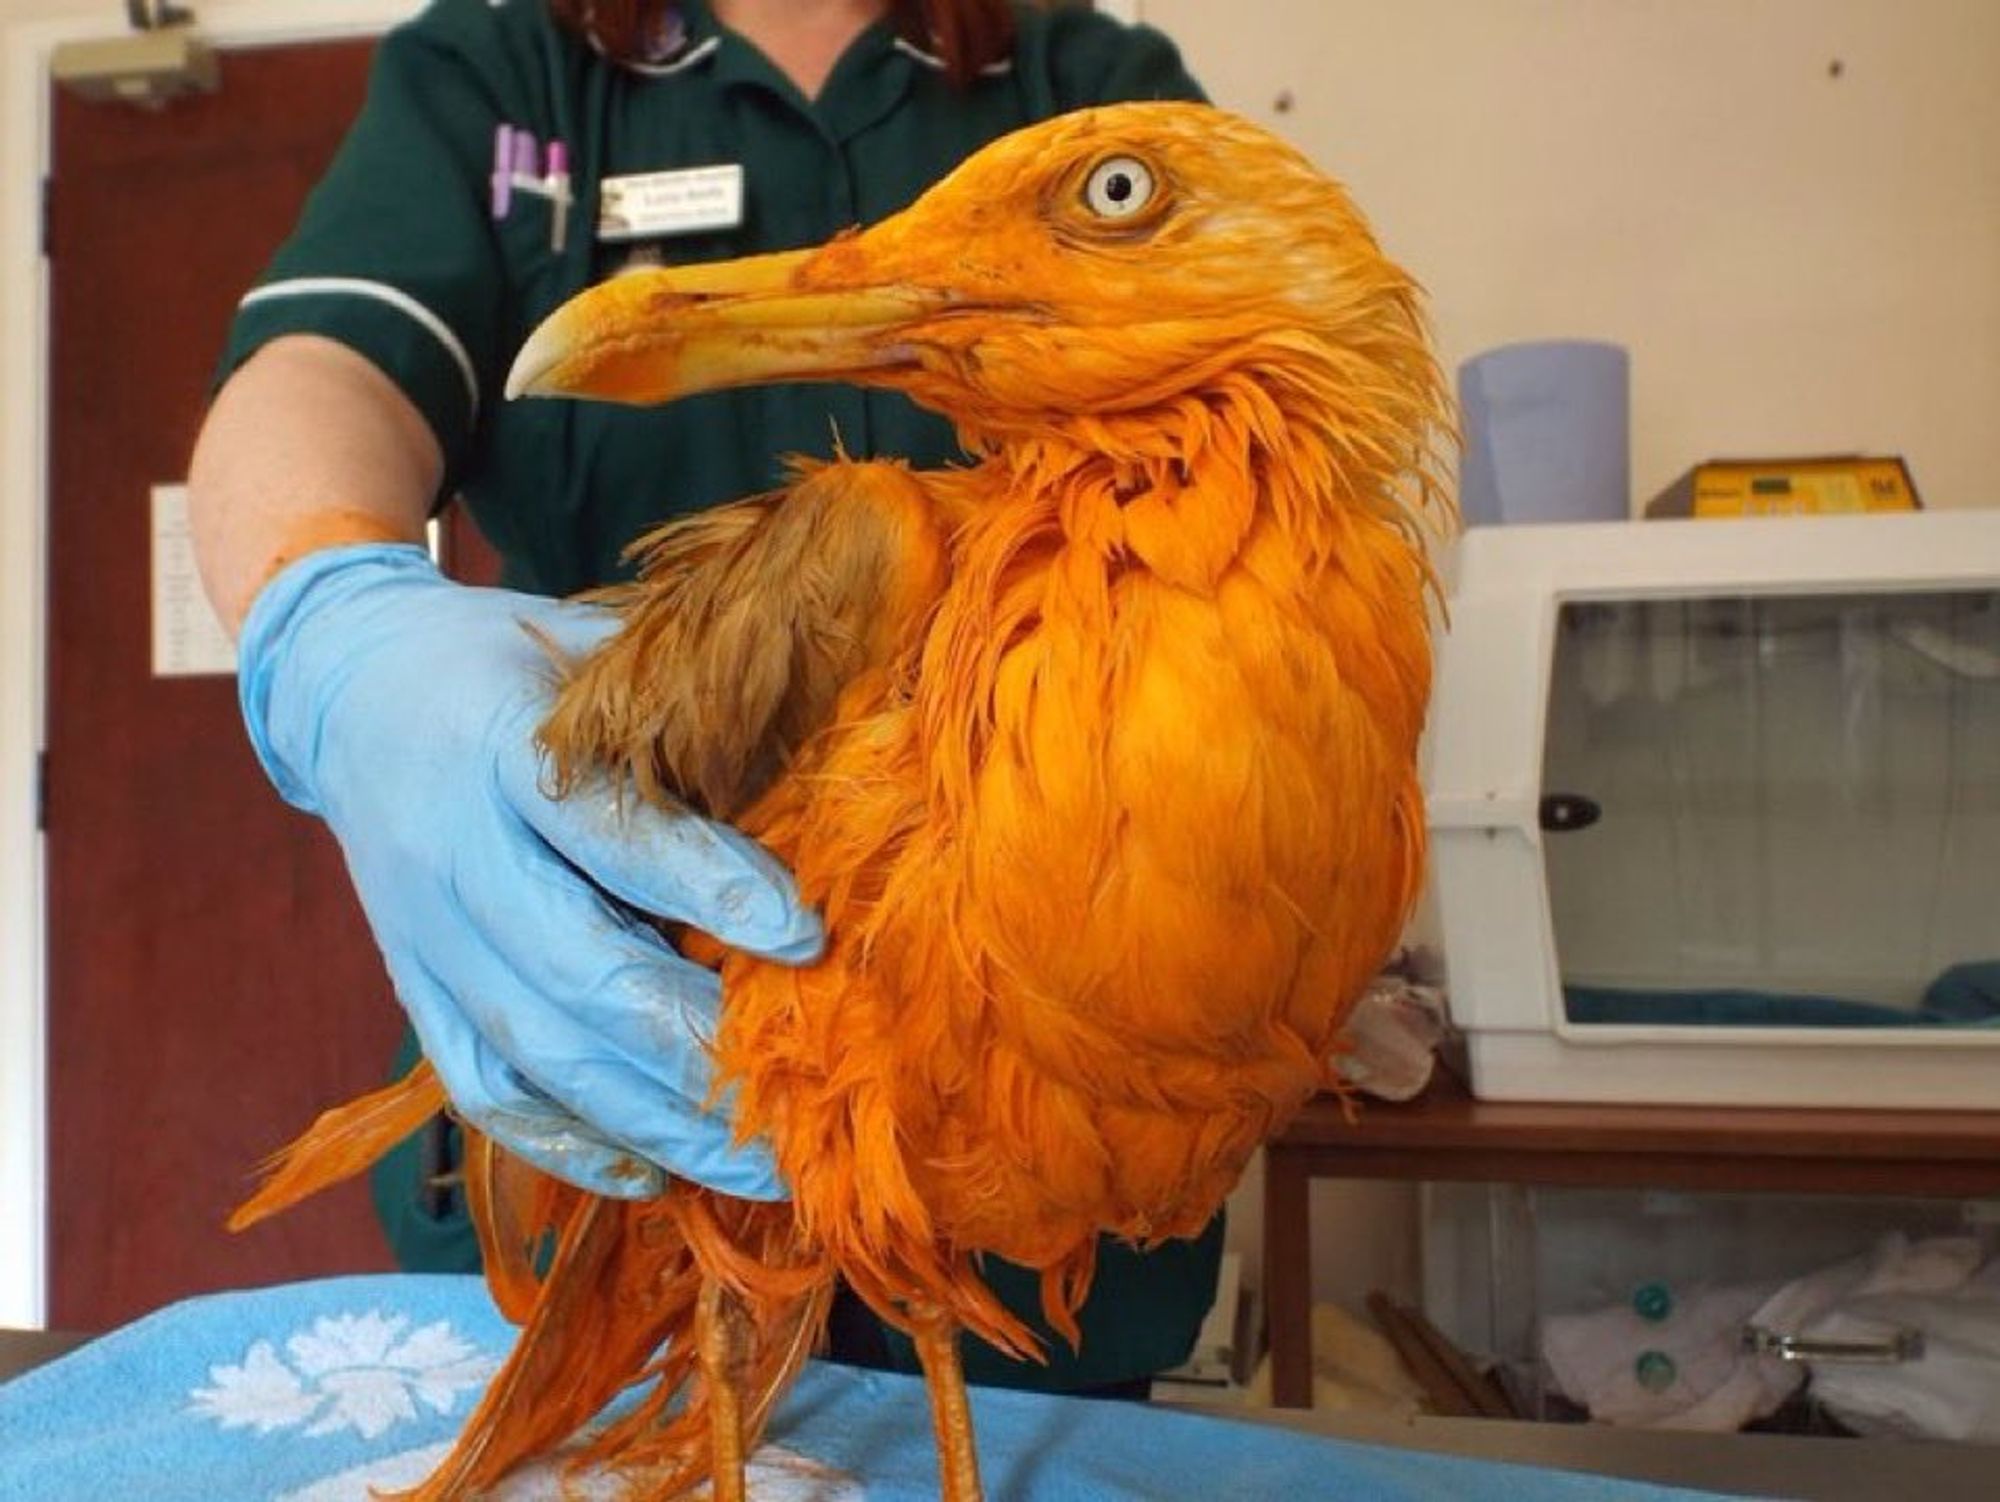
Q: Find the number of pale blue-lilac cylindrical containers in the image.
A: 1